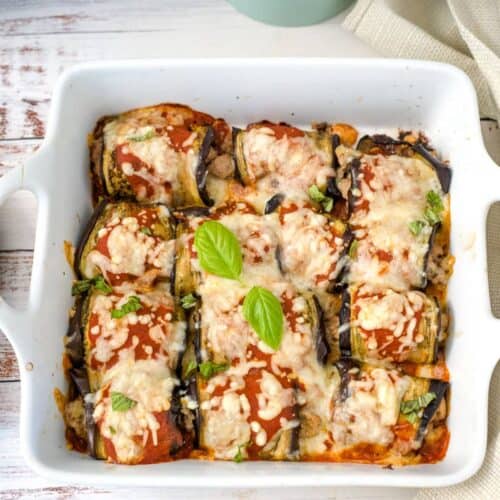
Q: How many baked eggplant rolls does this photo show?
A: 12